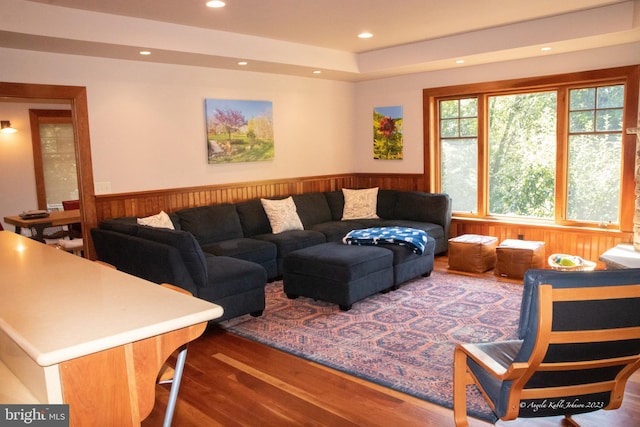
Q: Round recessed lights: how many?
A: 7